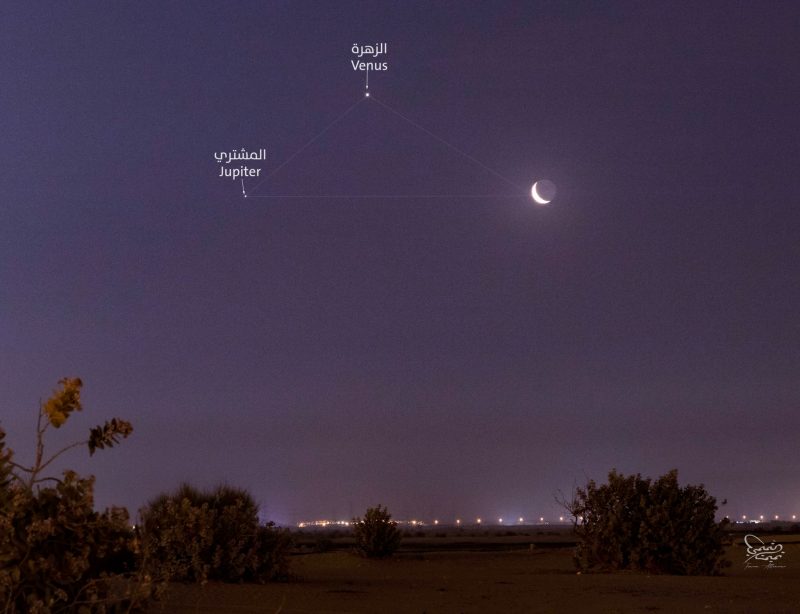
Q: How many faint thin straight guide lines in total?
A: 3